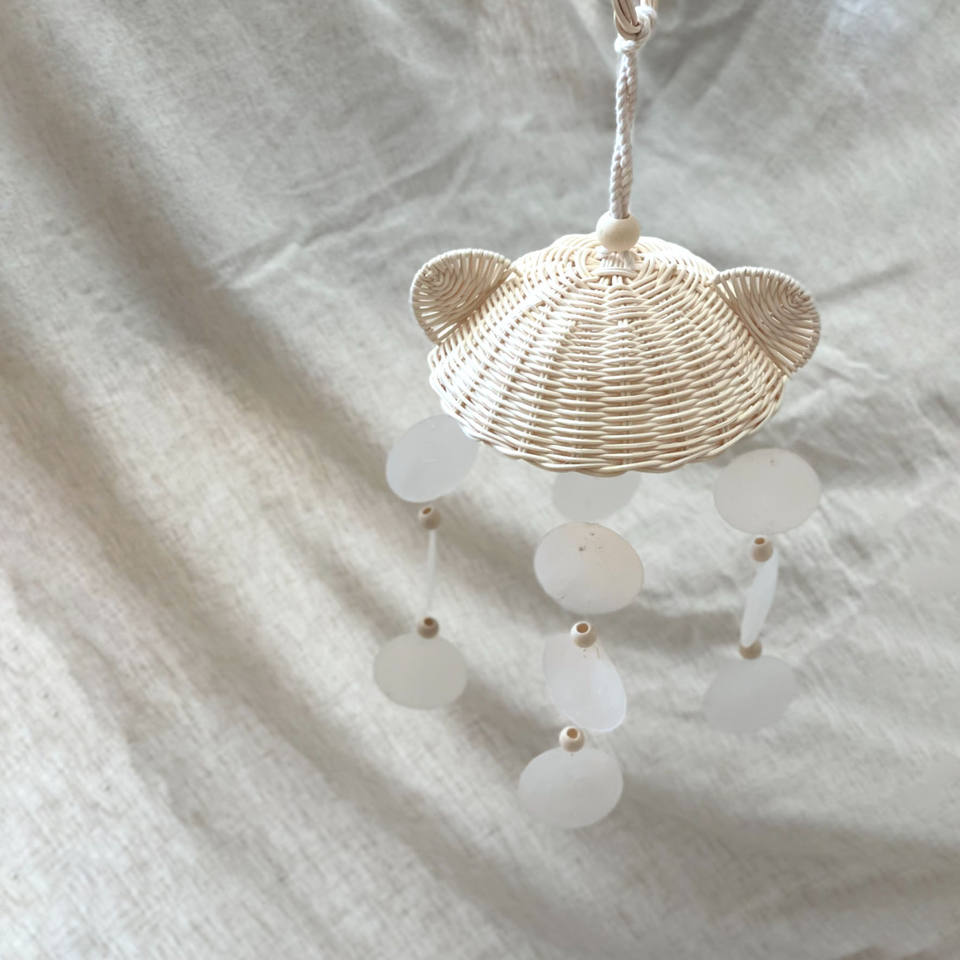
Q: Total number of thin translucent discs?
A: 10